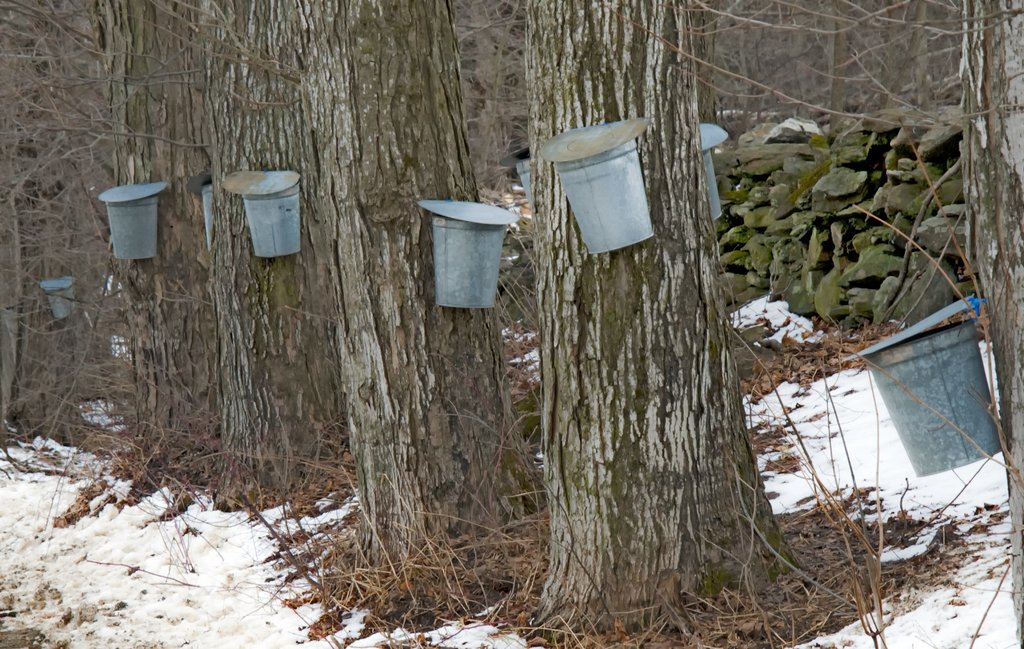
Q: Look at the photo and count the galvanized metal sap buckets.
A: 9